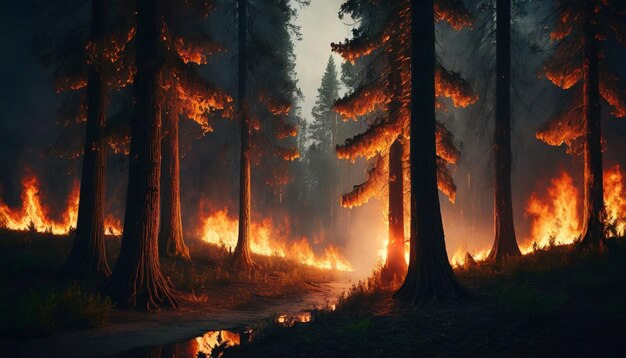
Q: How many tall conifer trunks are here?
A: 8